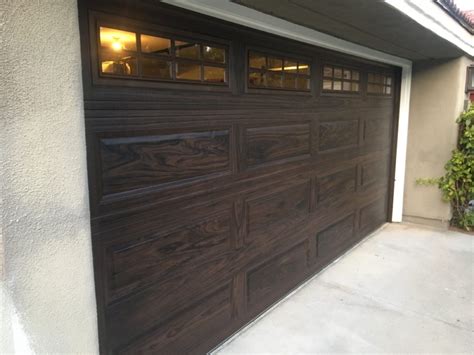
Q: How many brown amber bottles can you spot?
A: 0